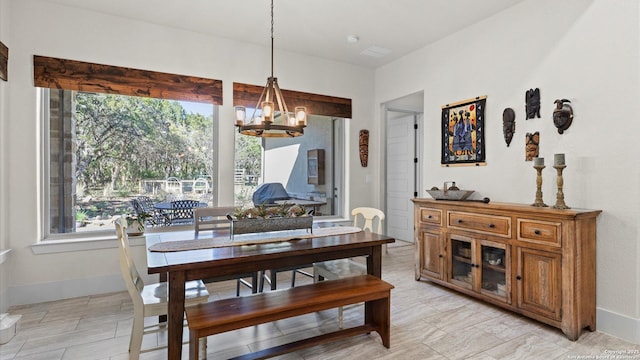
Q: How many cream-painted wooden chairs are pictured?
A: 2